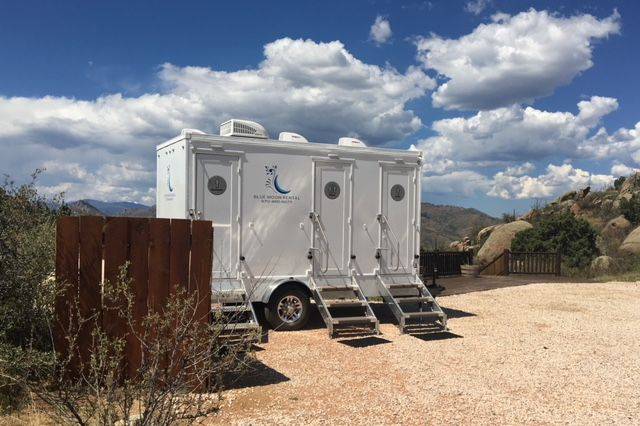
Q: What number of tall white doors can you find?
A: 3